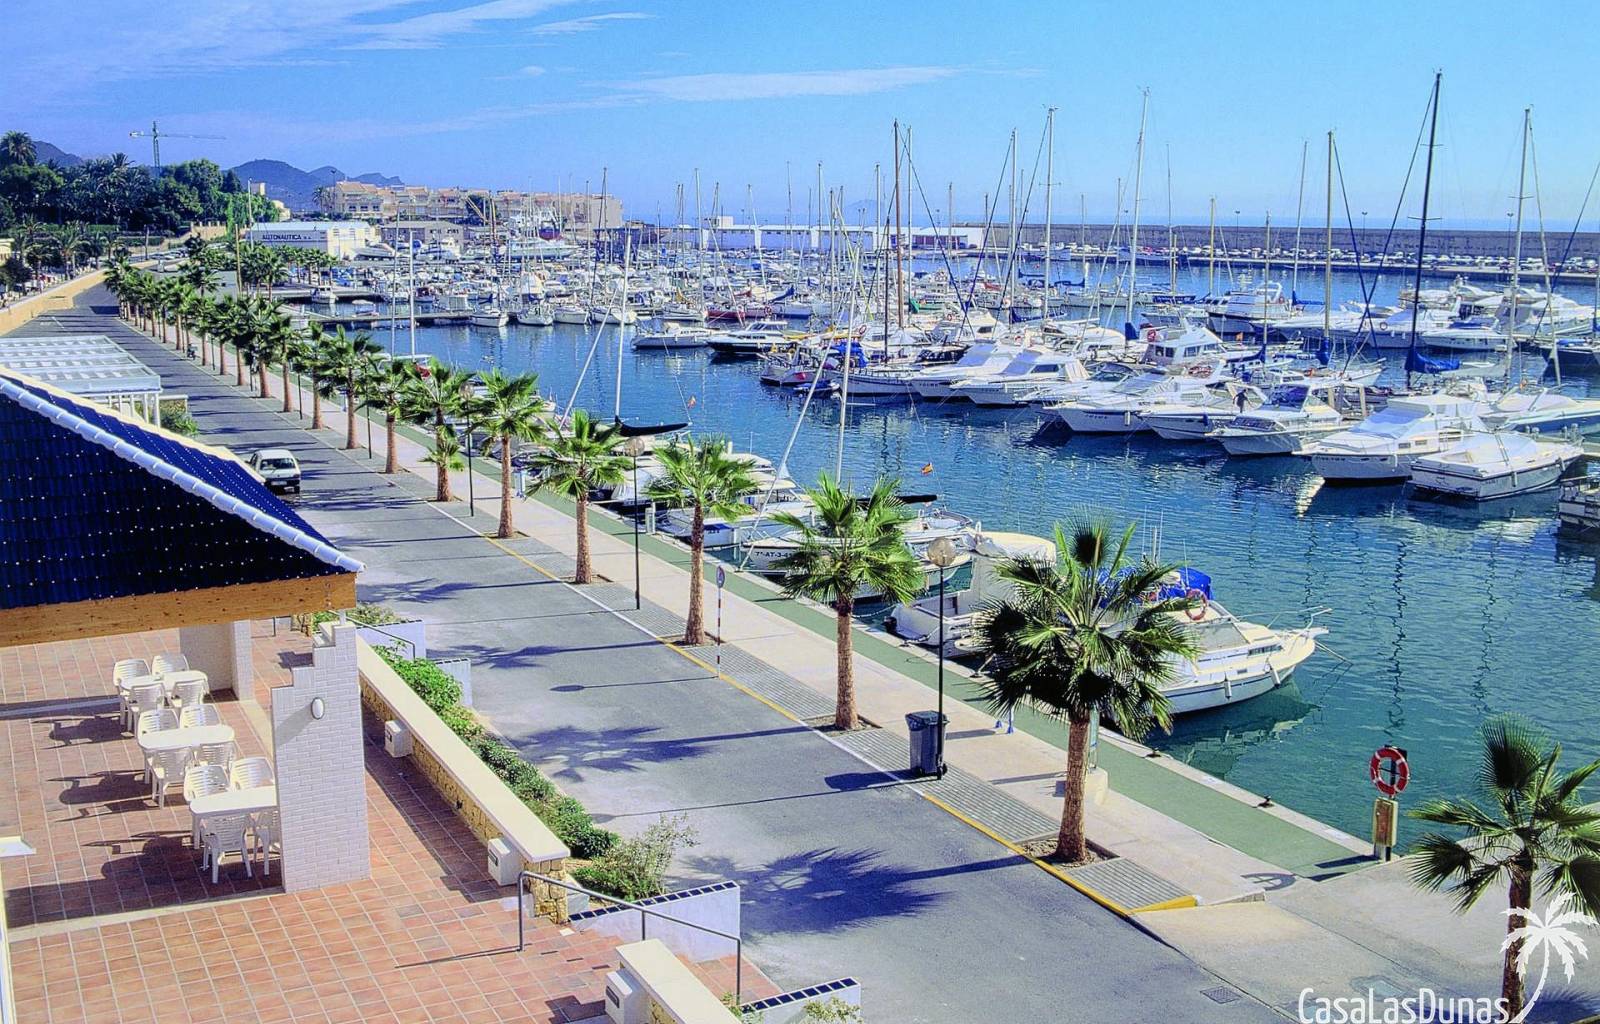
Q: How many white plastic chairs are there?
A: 12